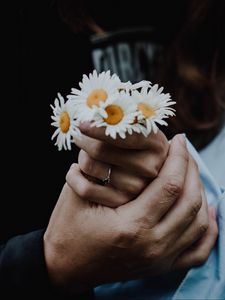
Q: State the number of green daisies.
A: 0